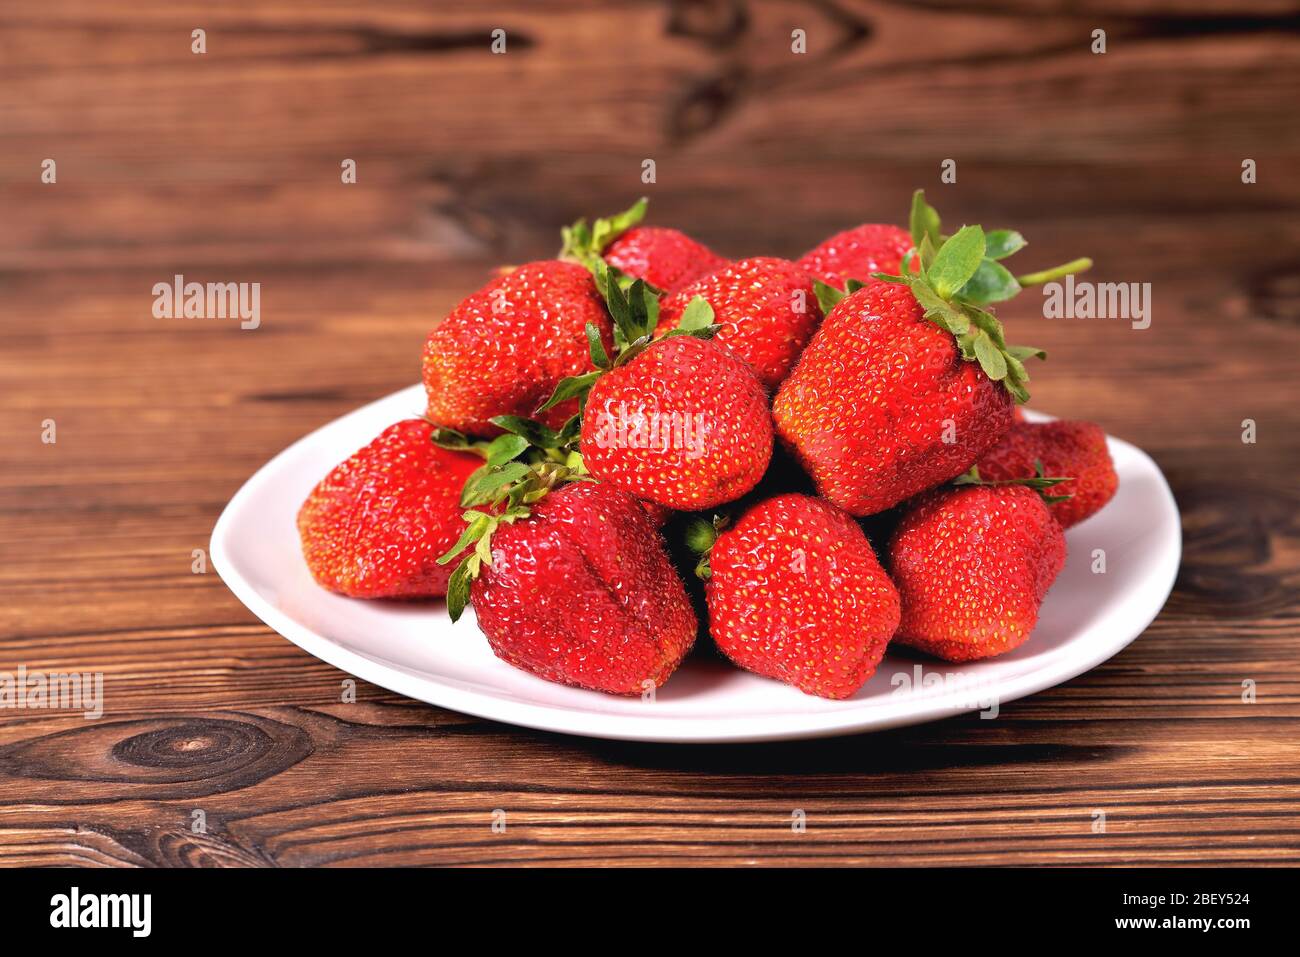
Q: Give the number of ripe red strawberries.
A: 11